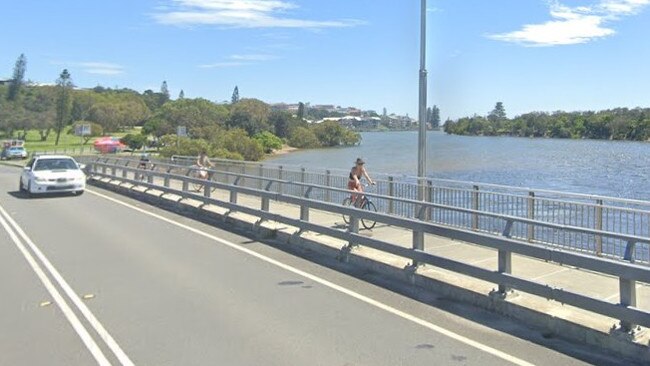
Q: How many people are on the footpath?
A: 3